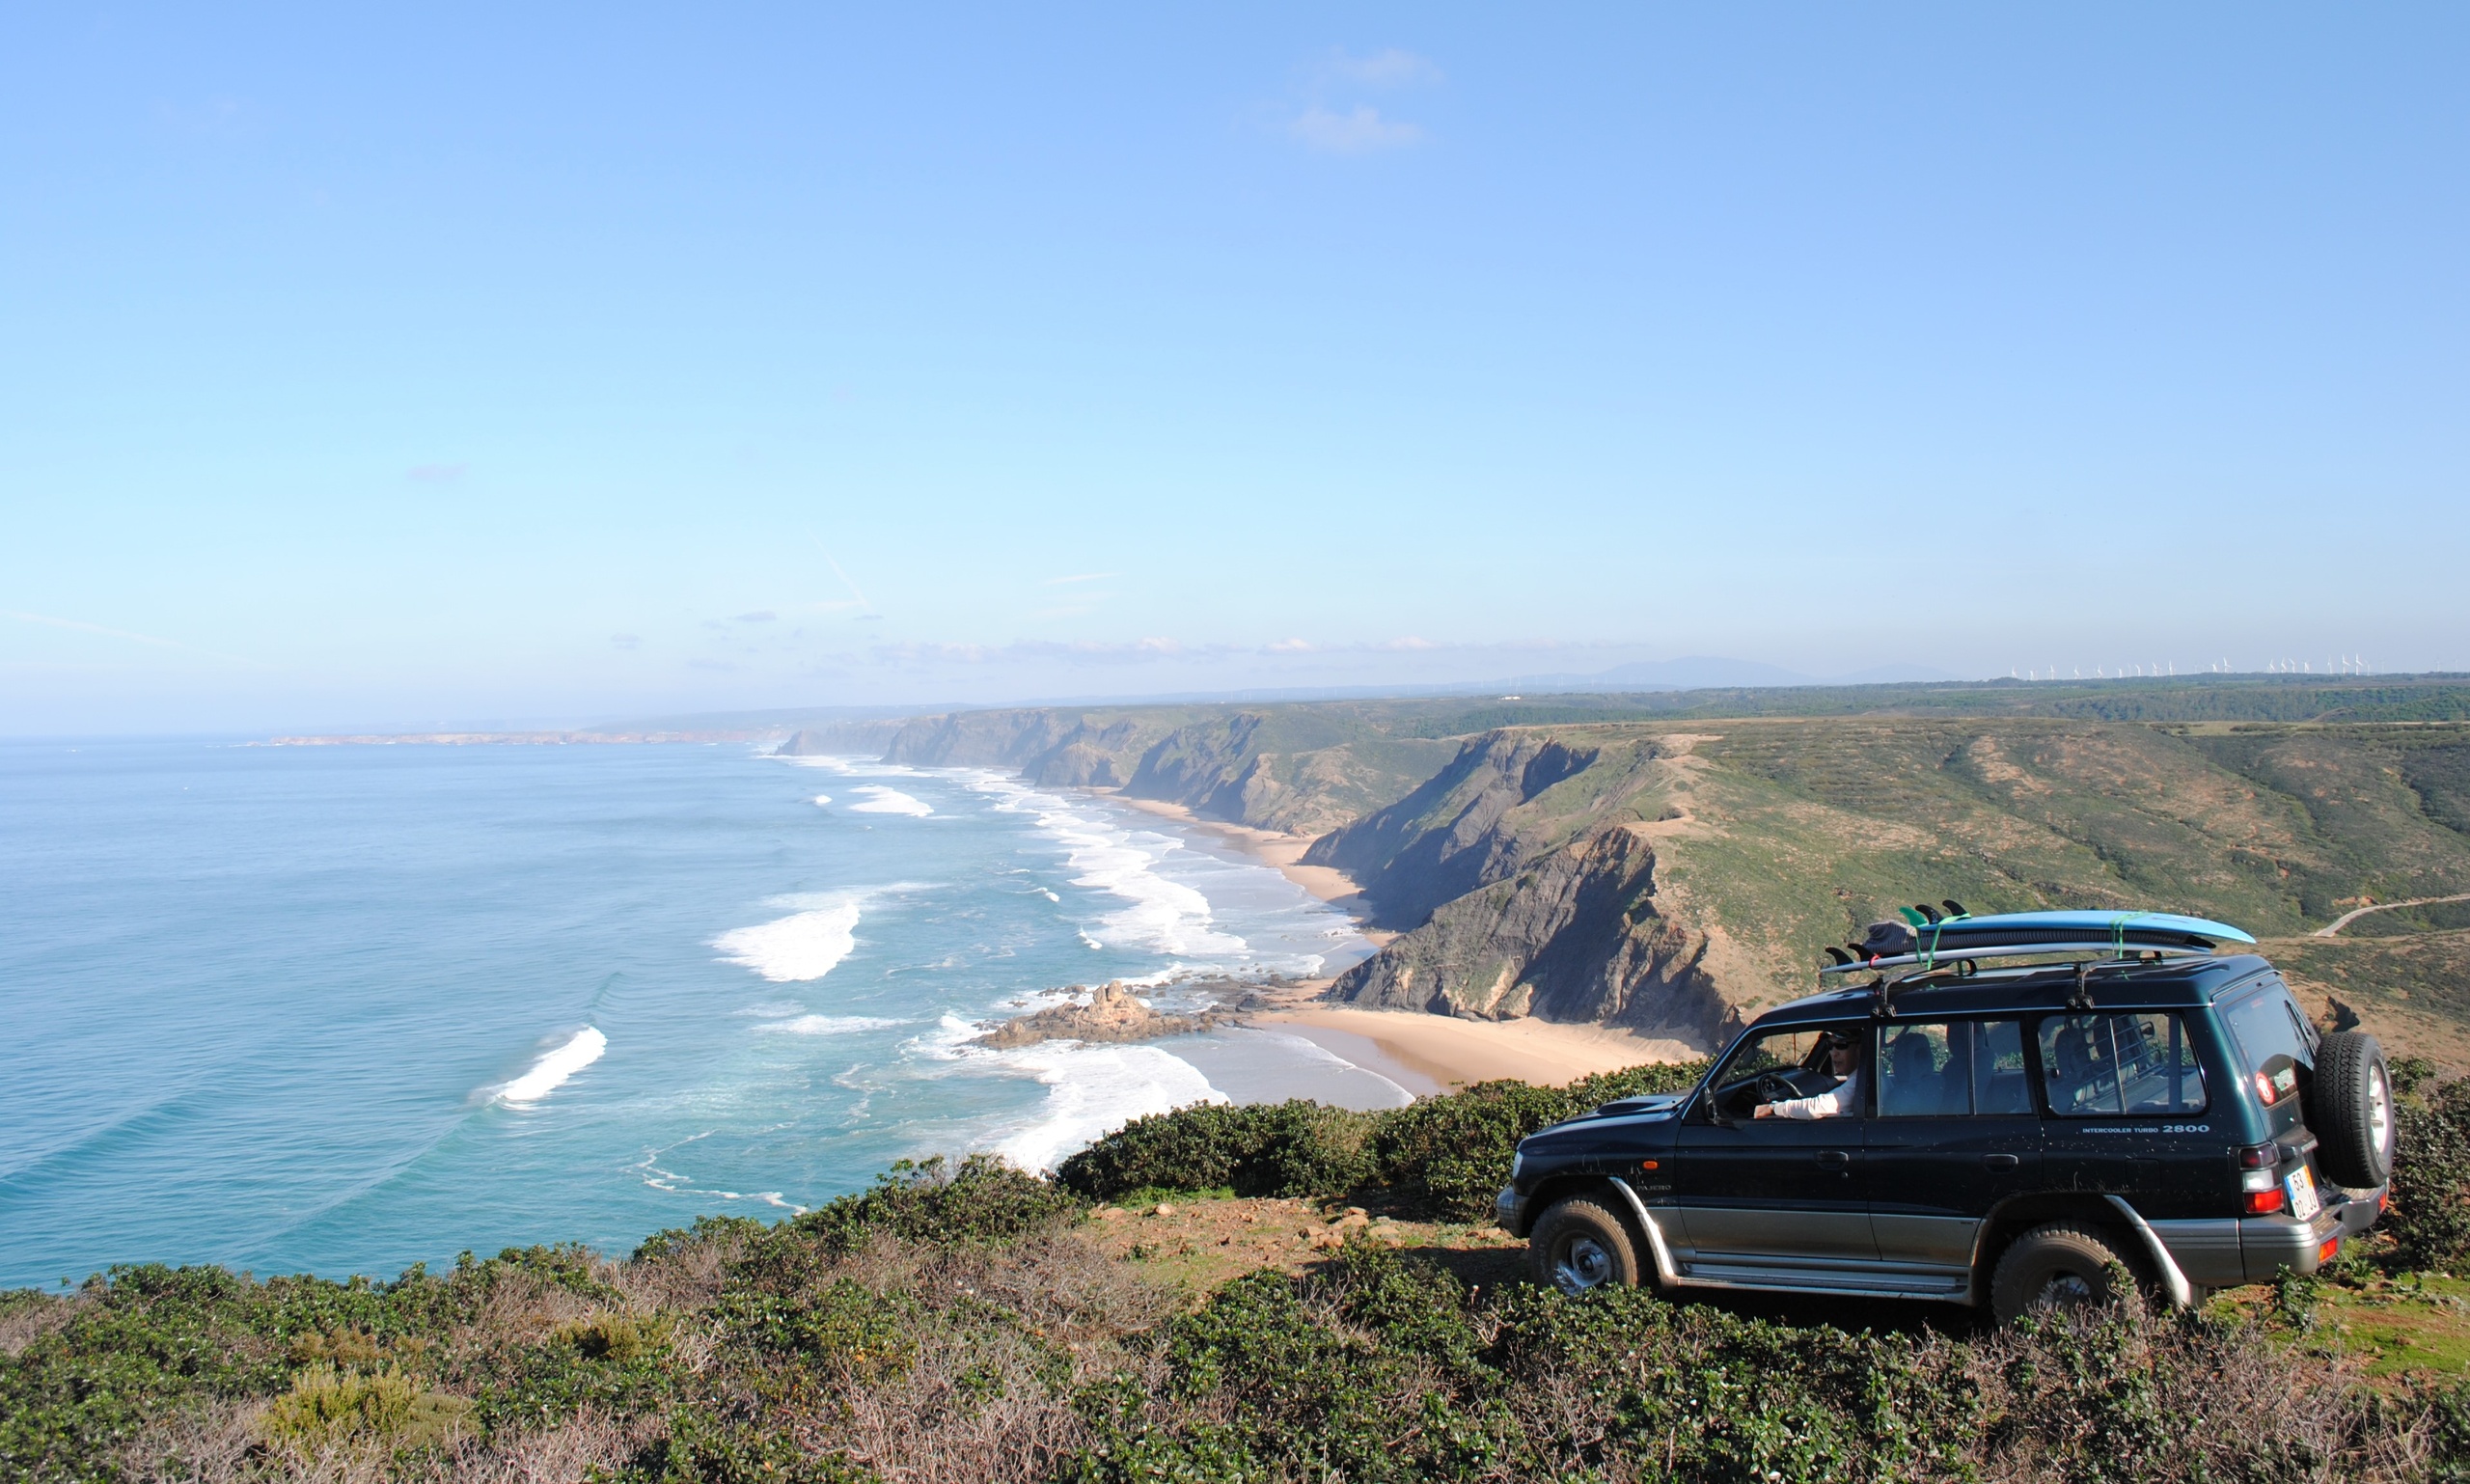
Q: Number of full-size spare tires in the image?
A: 1